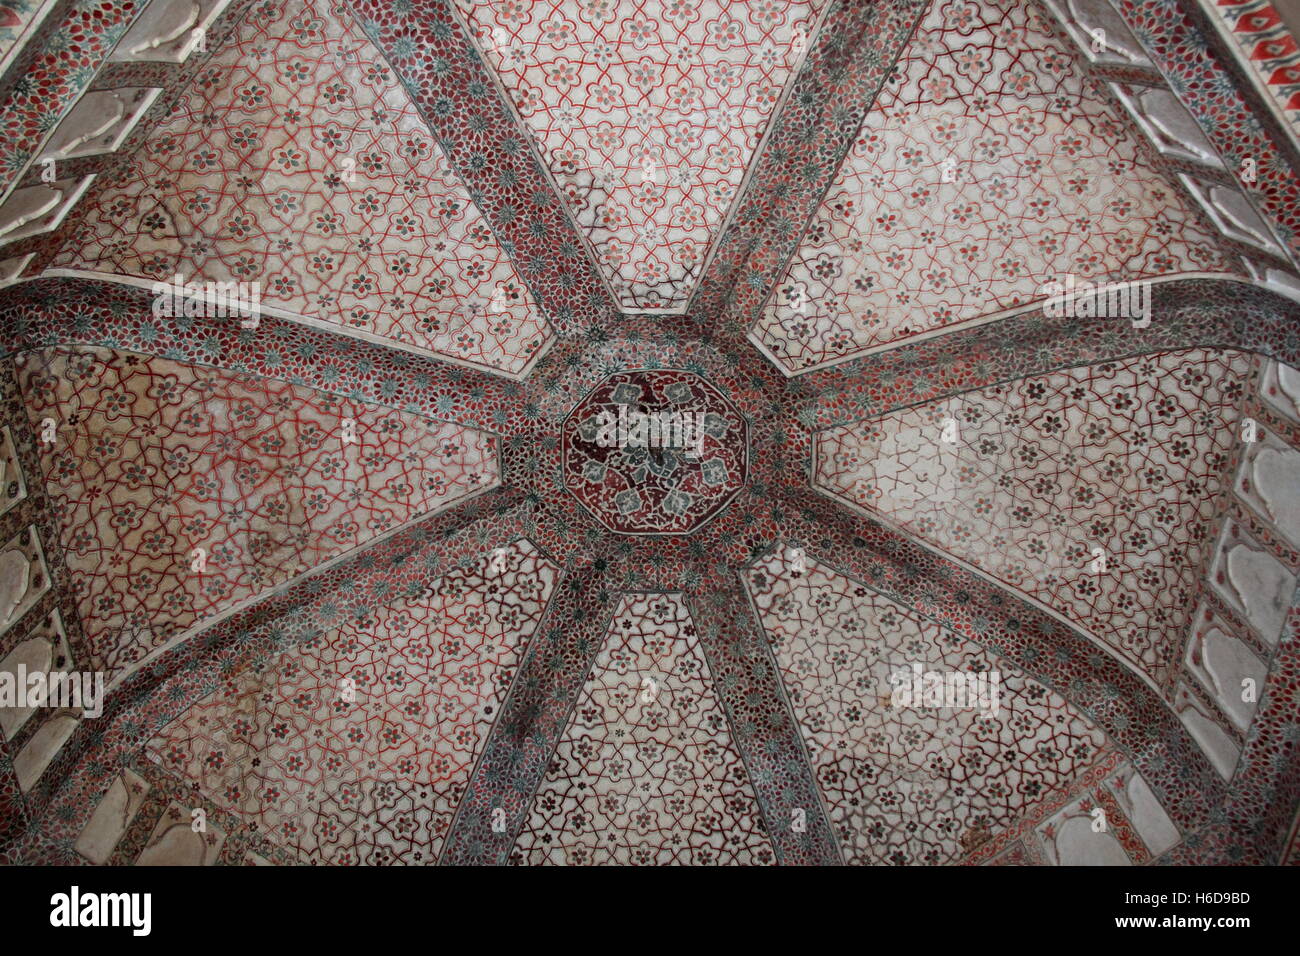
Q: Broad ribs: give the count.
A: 8